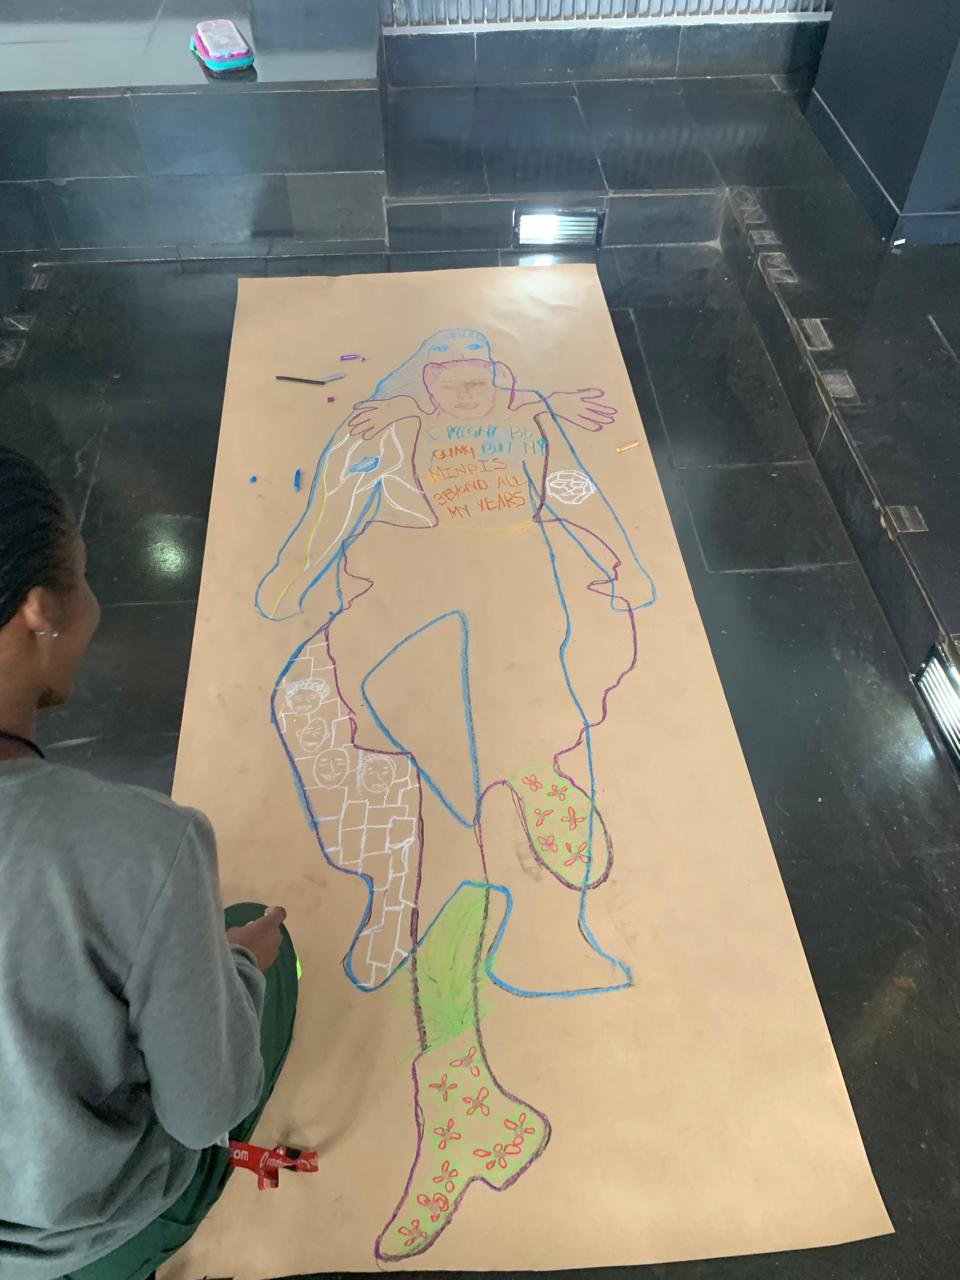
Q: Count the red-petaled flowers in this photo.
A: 15